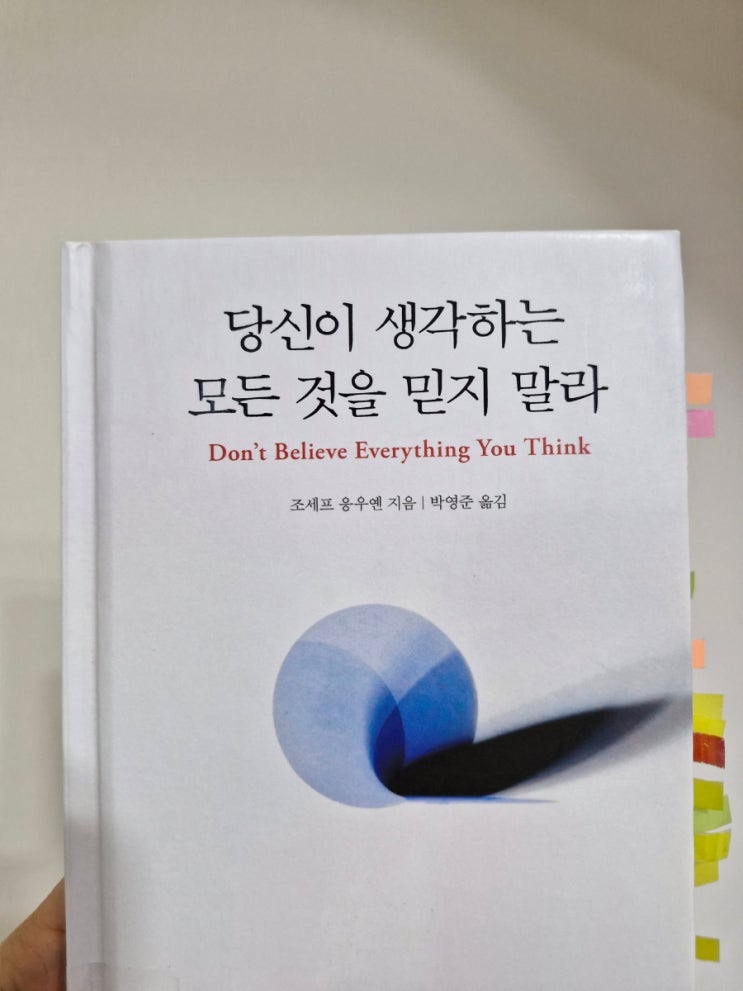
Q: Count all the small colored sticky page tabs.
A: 12